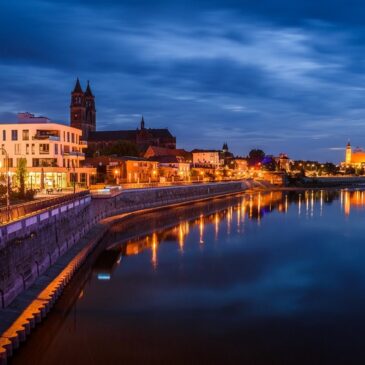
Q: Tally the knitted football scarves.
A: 0